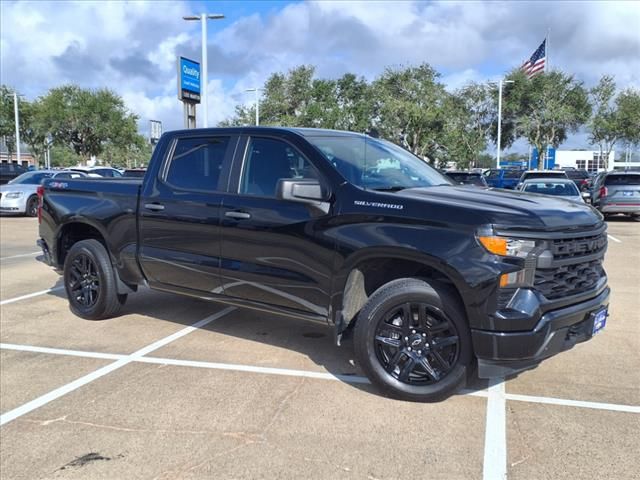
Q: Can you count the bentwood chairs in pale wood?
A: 0